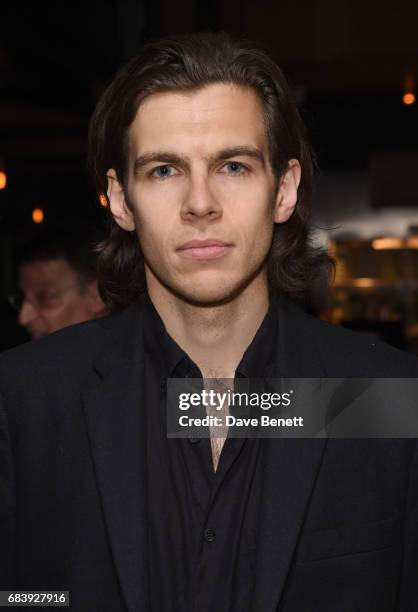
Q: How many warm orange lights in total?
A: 4